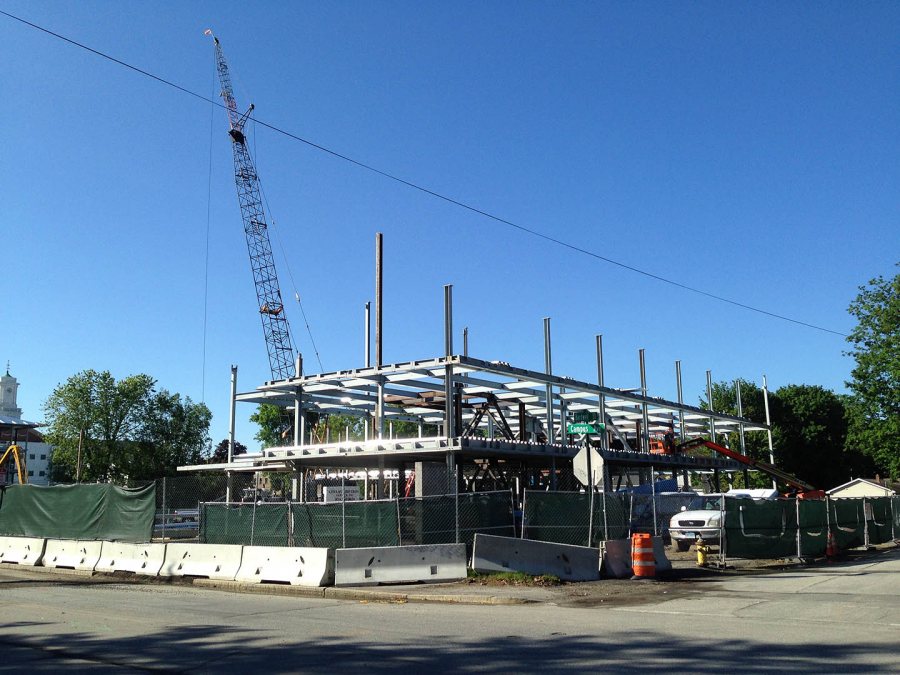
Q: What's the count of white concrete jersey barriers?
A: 8